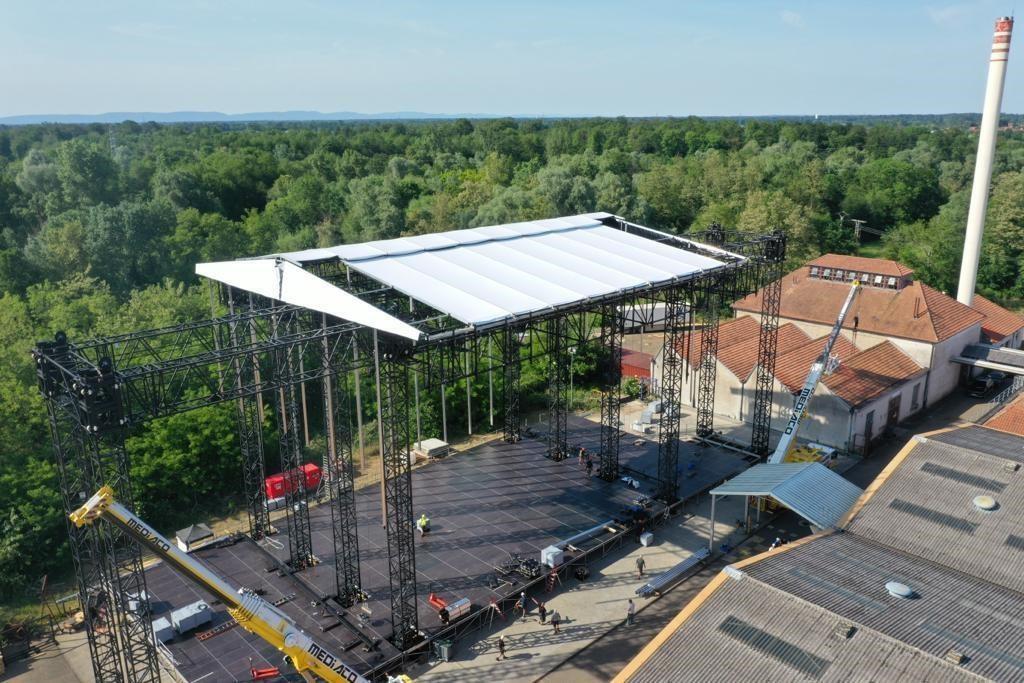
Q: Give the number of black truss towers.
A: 12